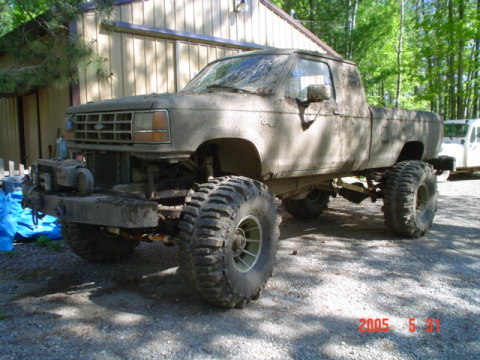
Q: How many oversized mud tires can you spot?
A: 4